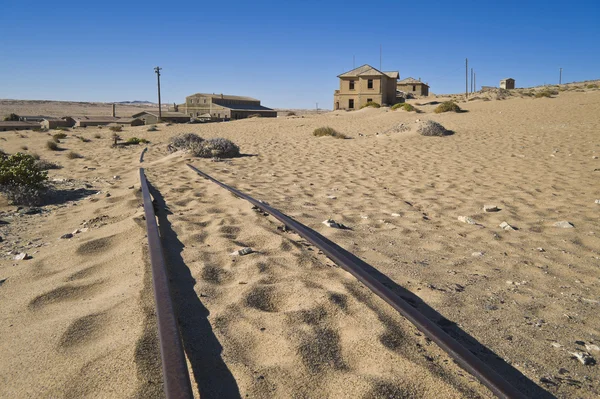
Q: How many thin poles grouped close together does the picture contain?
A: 3